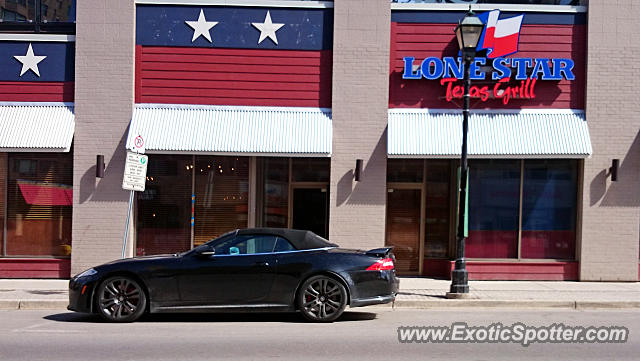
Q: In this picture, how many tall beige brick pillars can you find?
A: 3